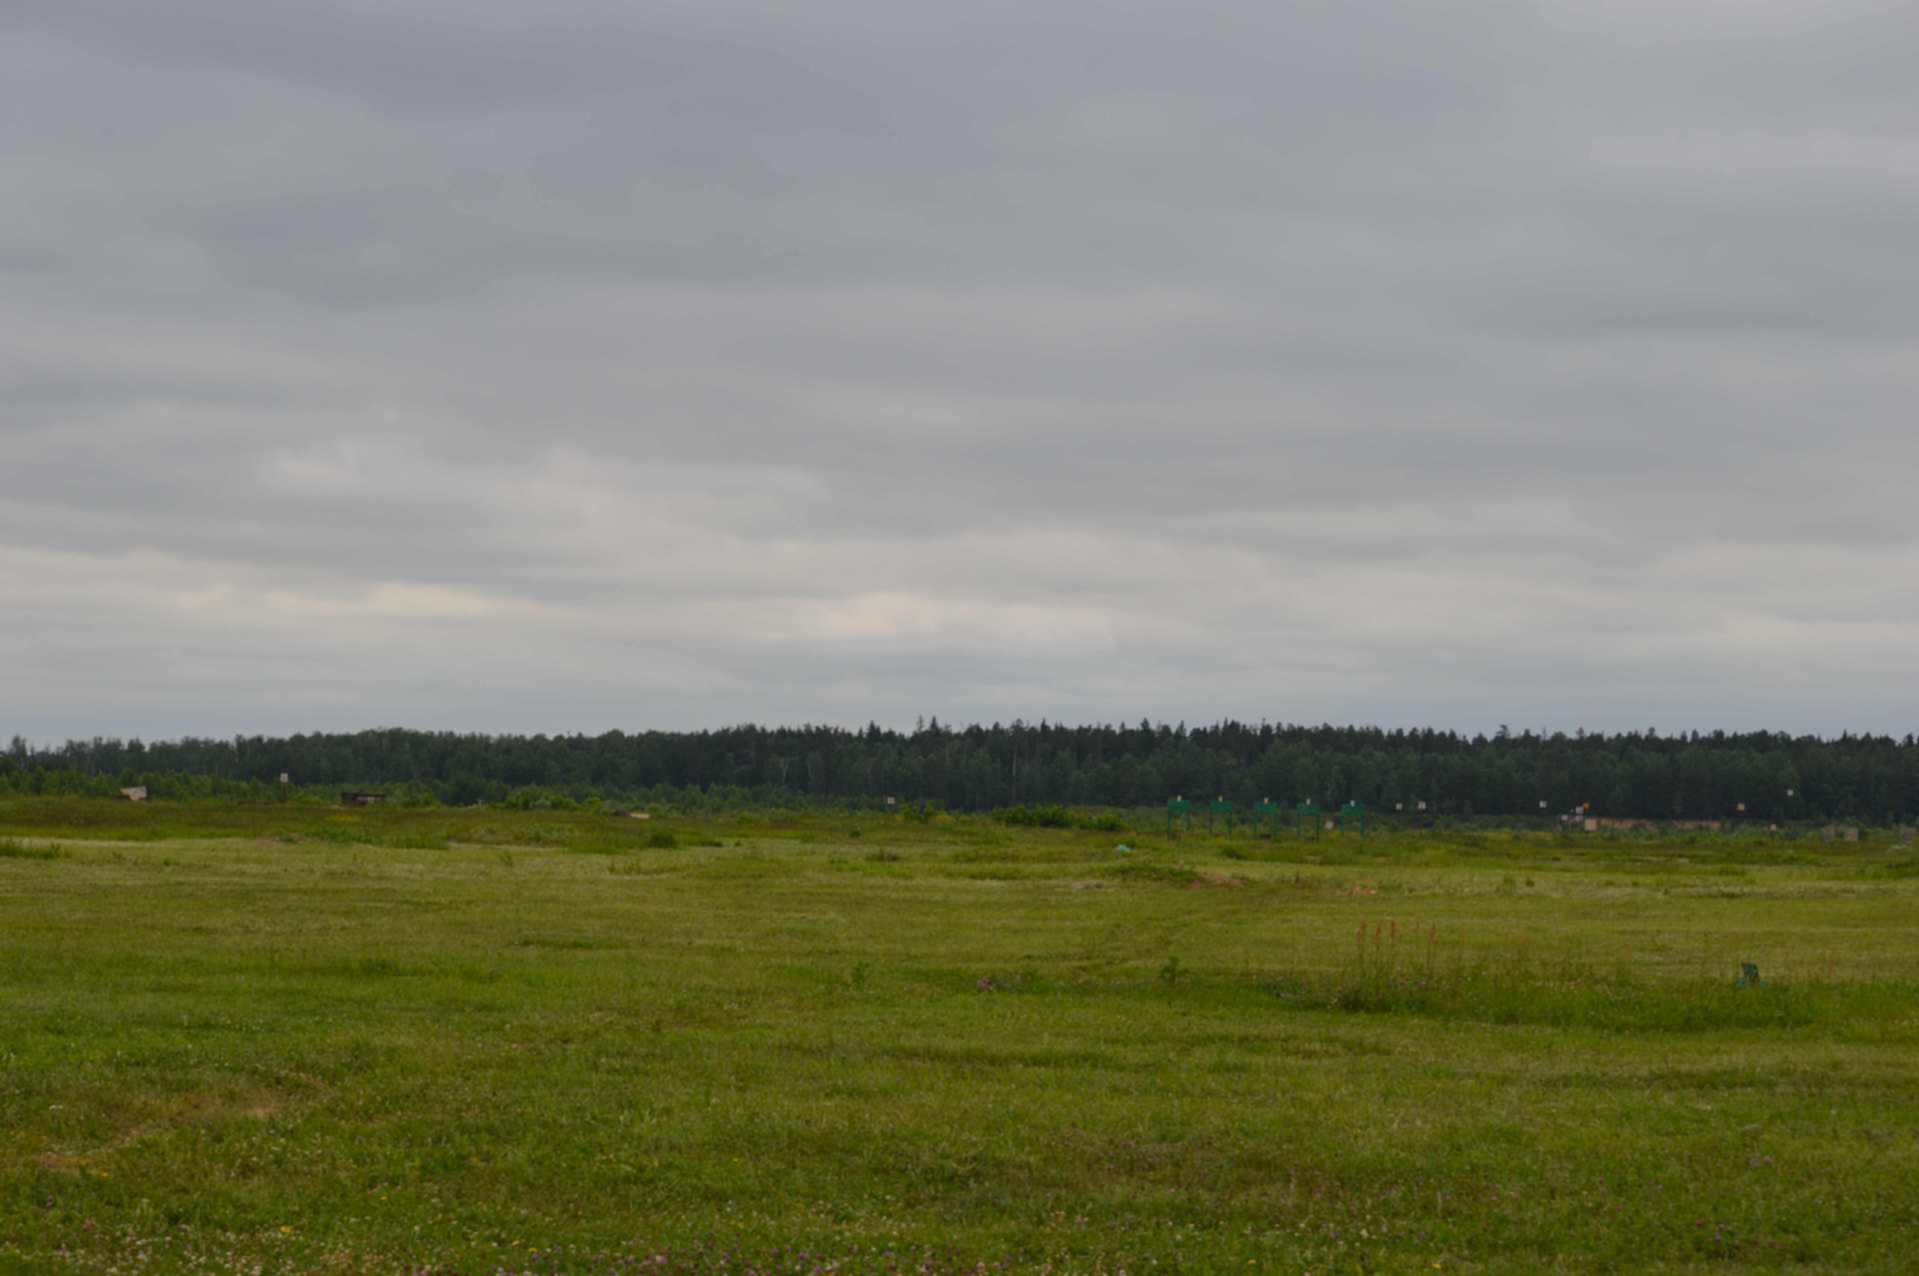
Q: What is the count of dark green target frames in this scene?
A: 5